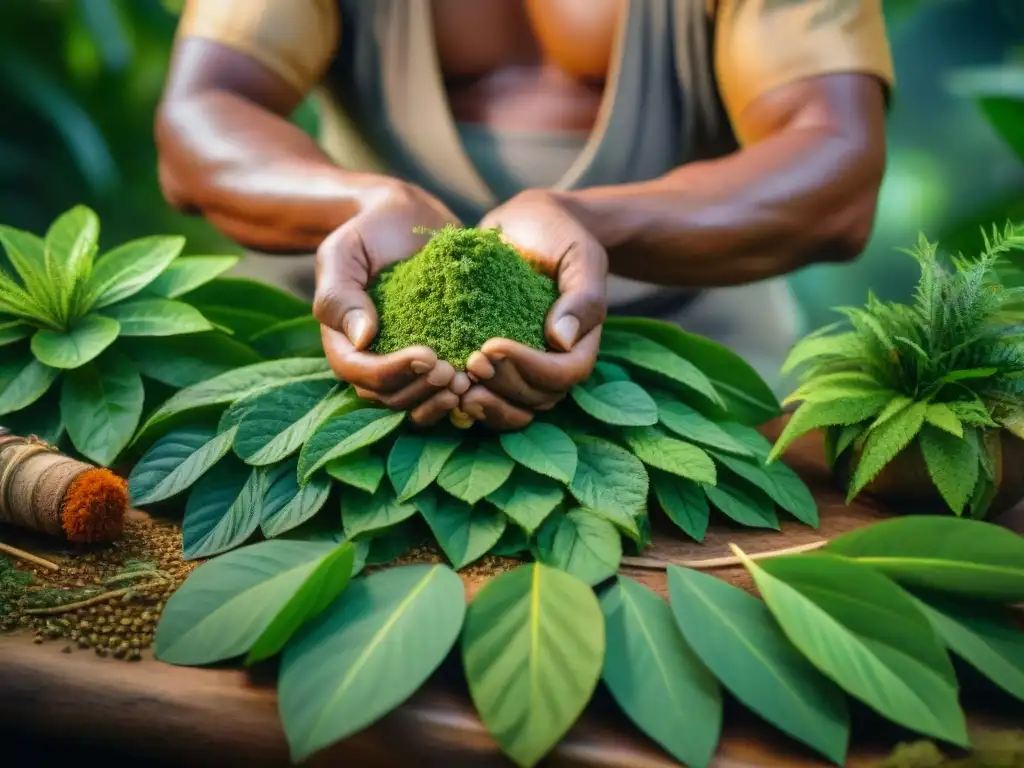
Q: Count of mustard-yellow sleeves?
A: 2